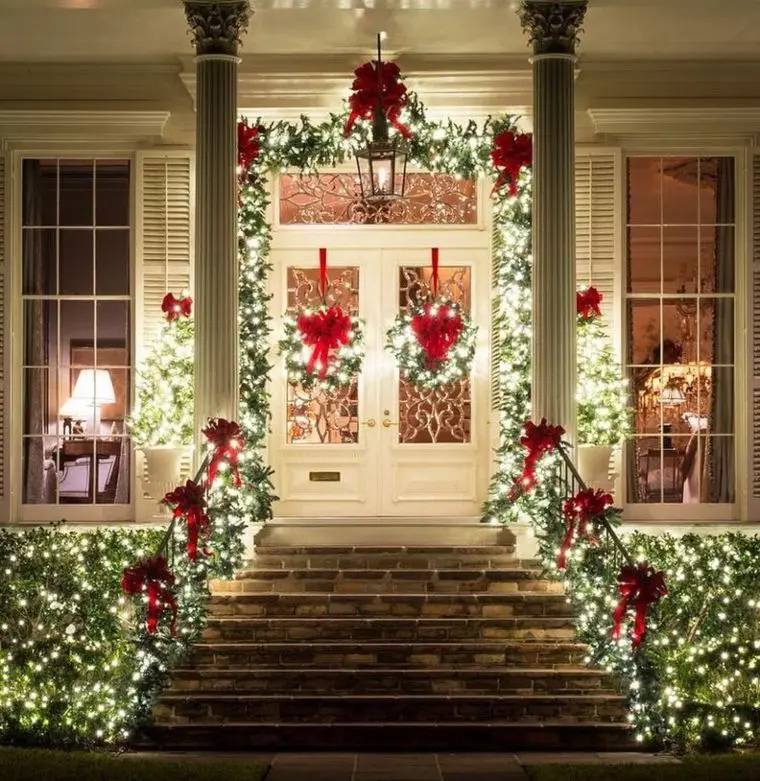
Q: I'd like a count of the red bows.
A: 13